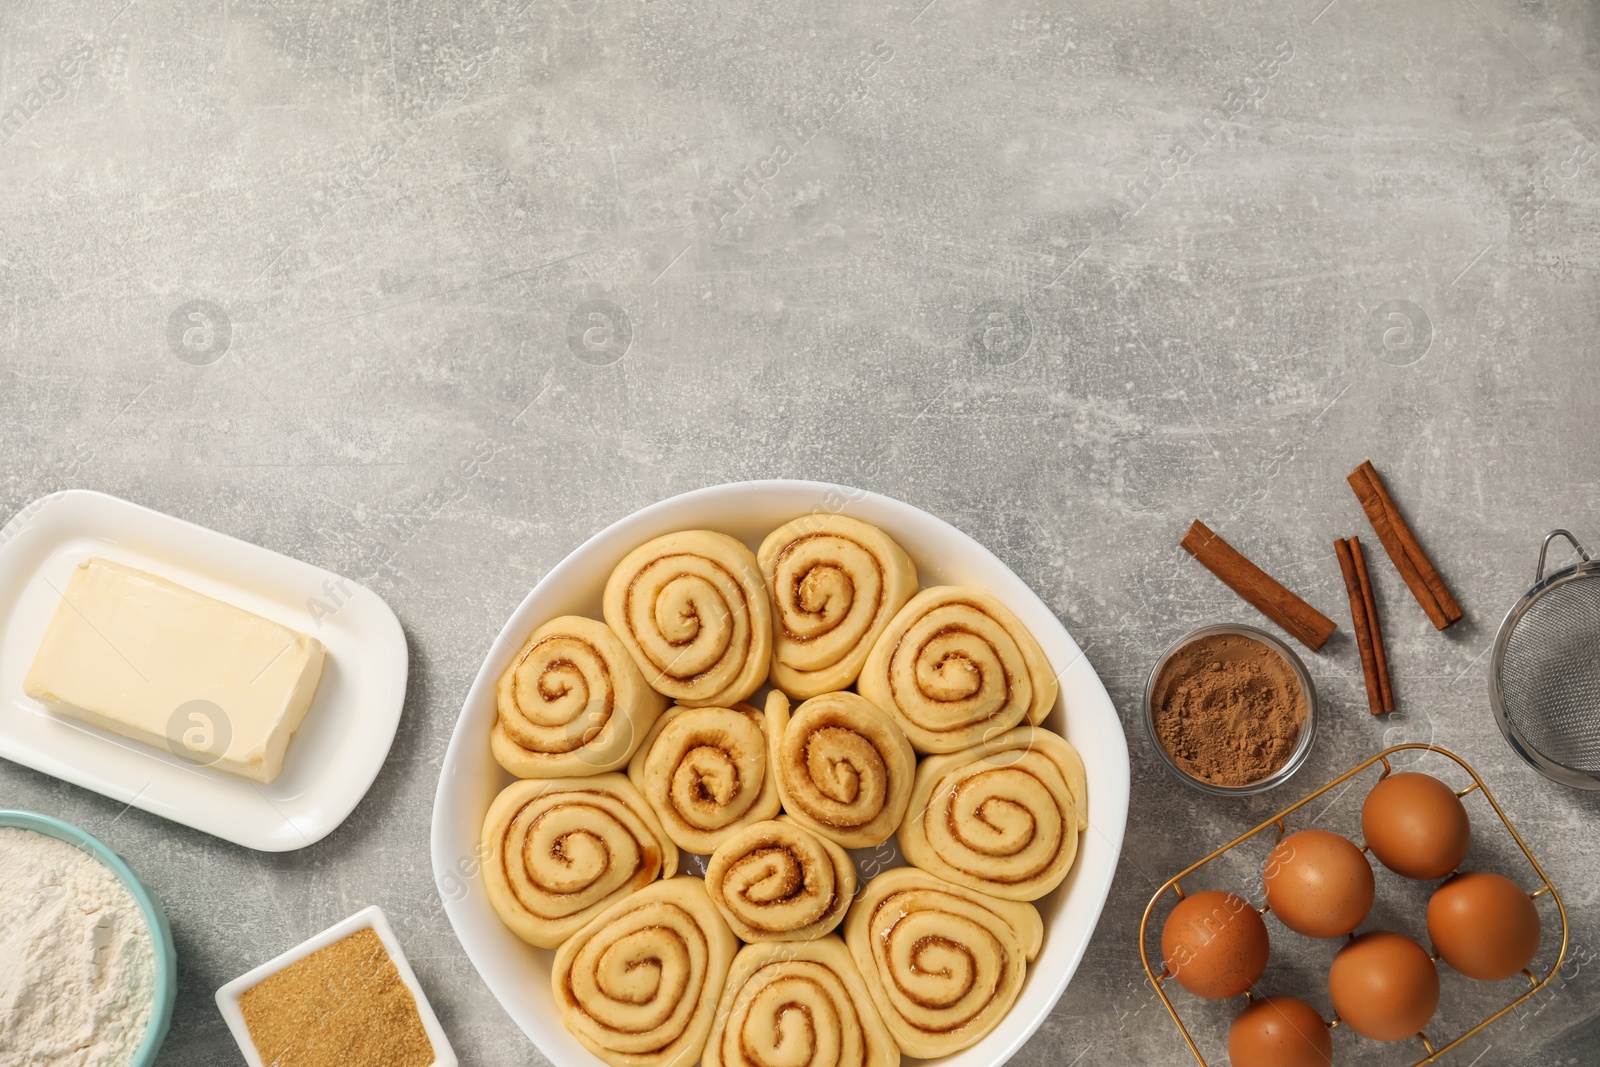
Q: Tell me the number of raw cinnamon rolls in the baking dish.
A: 12